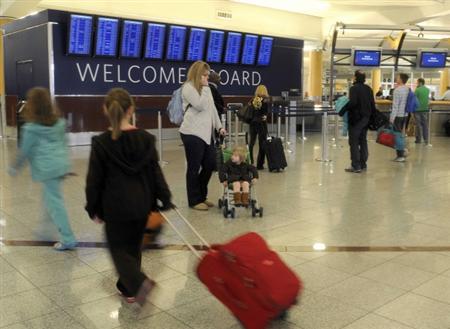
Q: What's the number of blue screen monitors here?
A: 12